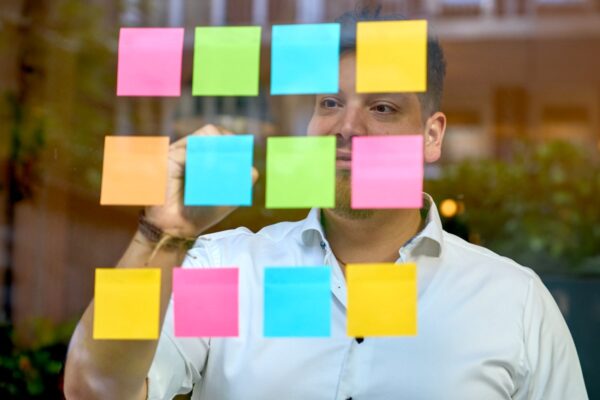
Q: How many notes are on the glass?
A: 12